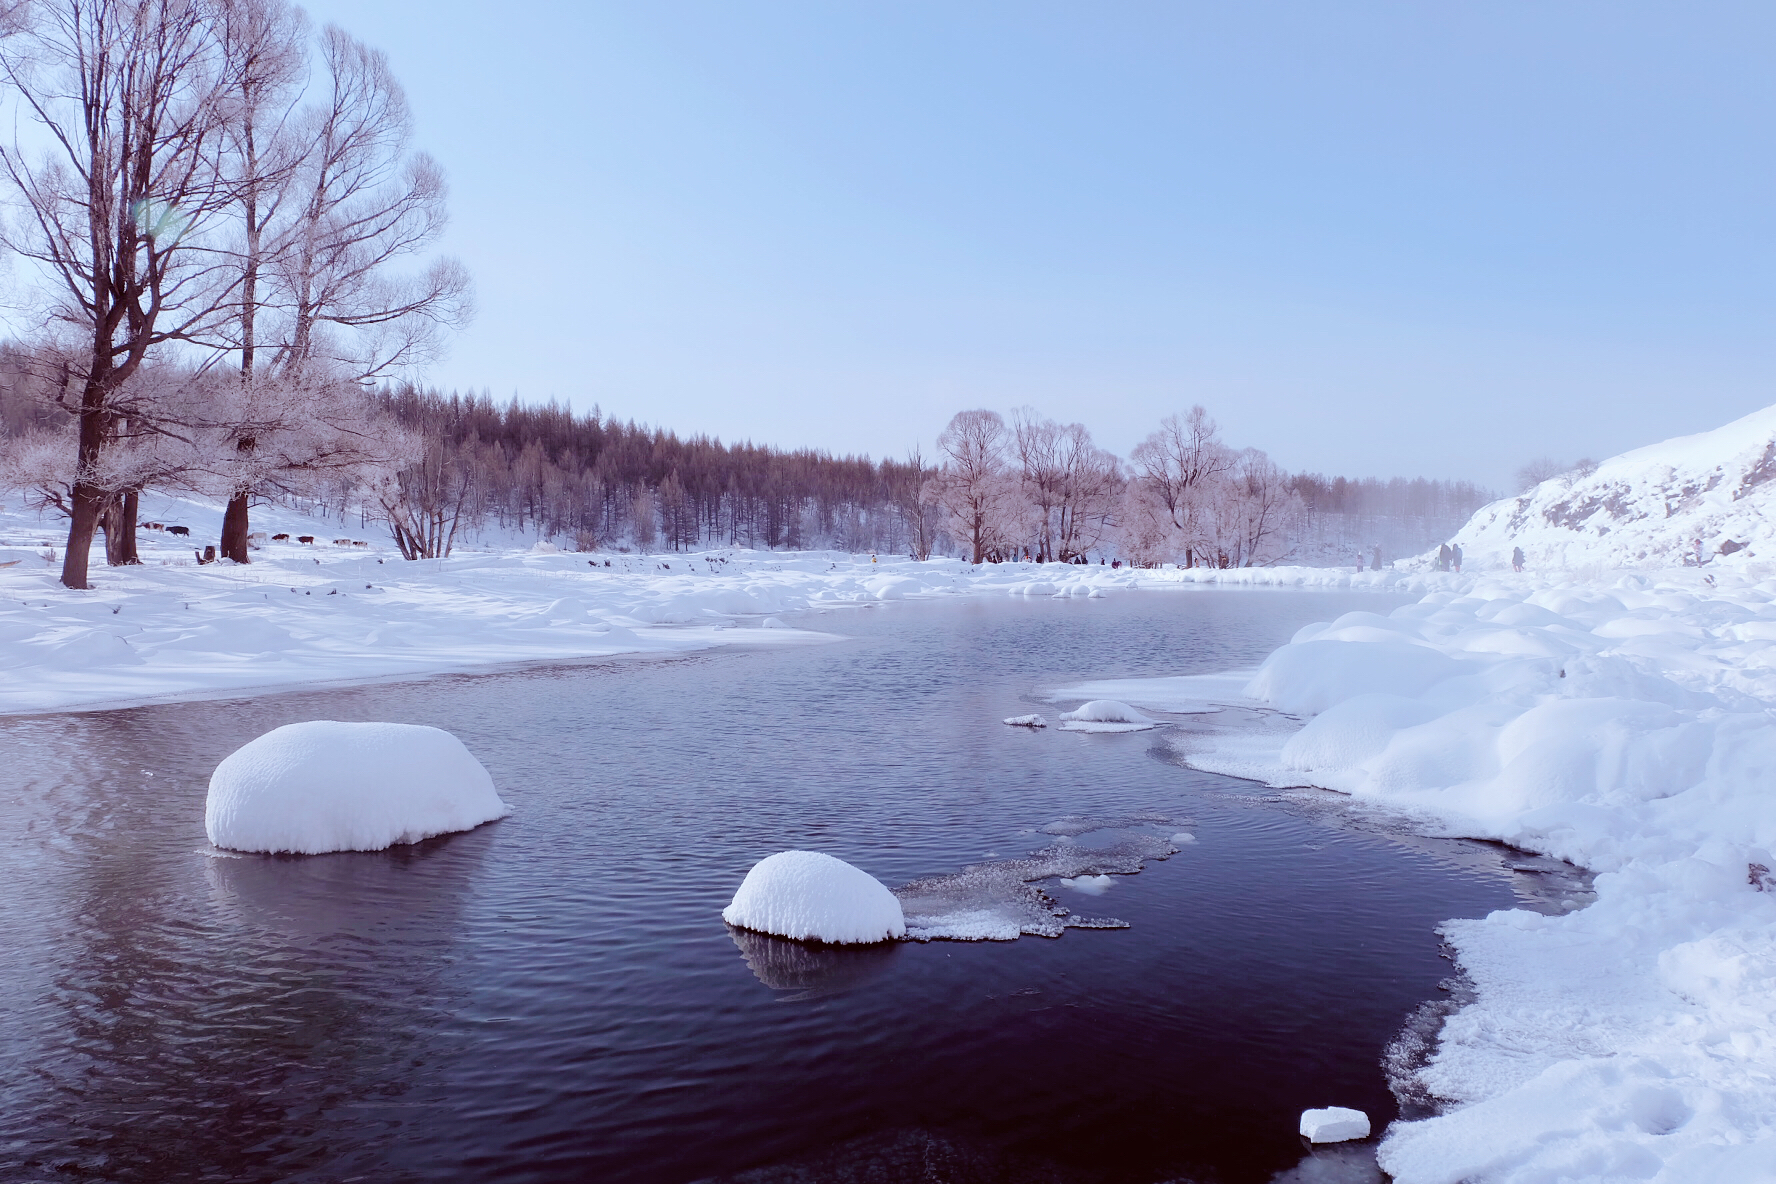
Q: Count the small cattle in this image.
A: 7